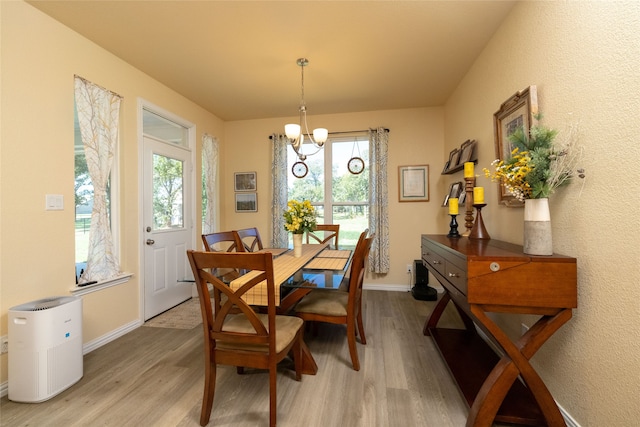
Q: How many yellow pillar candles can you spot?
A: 3